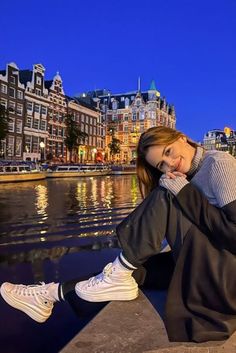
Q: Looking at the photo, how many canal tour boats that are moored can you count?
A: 2